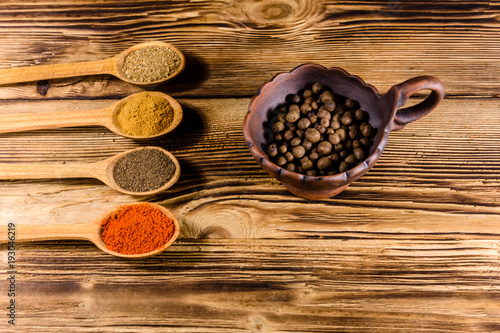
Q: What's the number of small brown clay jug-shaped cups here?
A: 1